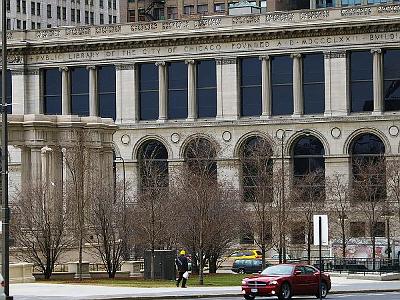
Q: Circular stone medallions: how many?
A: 6